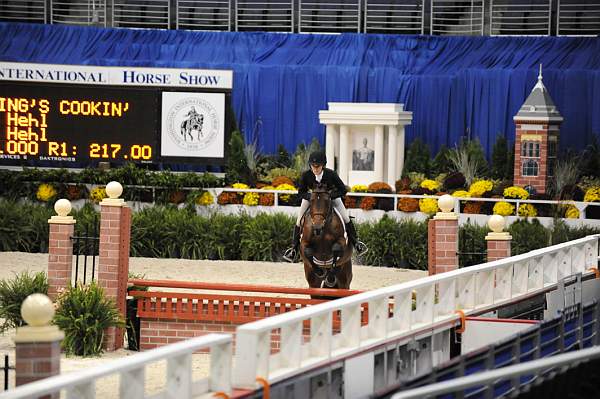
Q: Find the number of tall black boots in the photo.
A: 2